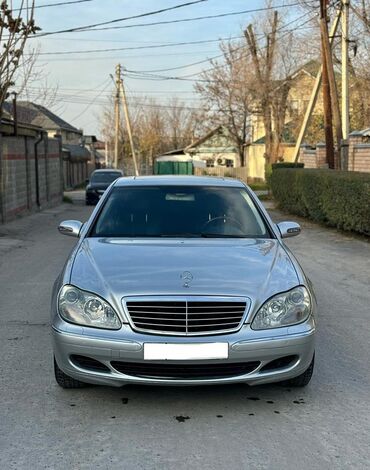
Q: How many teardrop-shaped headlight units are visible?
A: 2